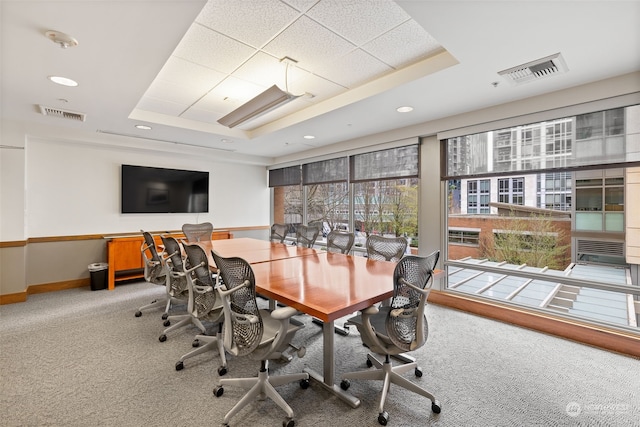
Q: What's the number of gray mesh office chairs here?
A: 10